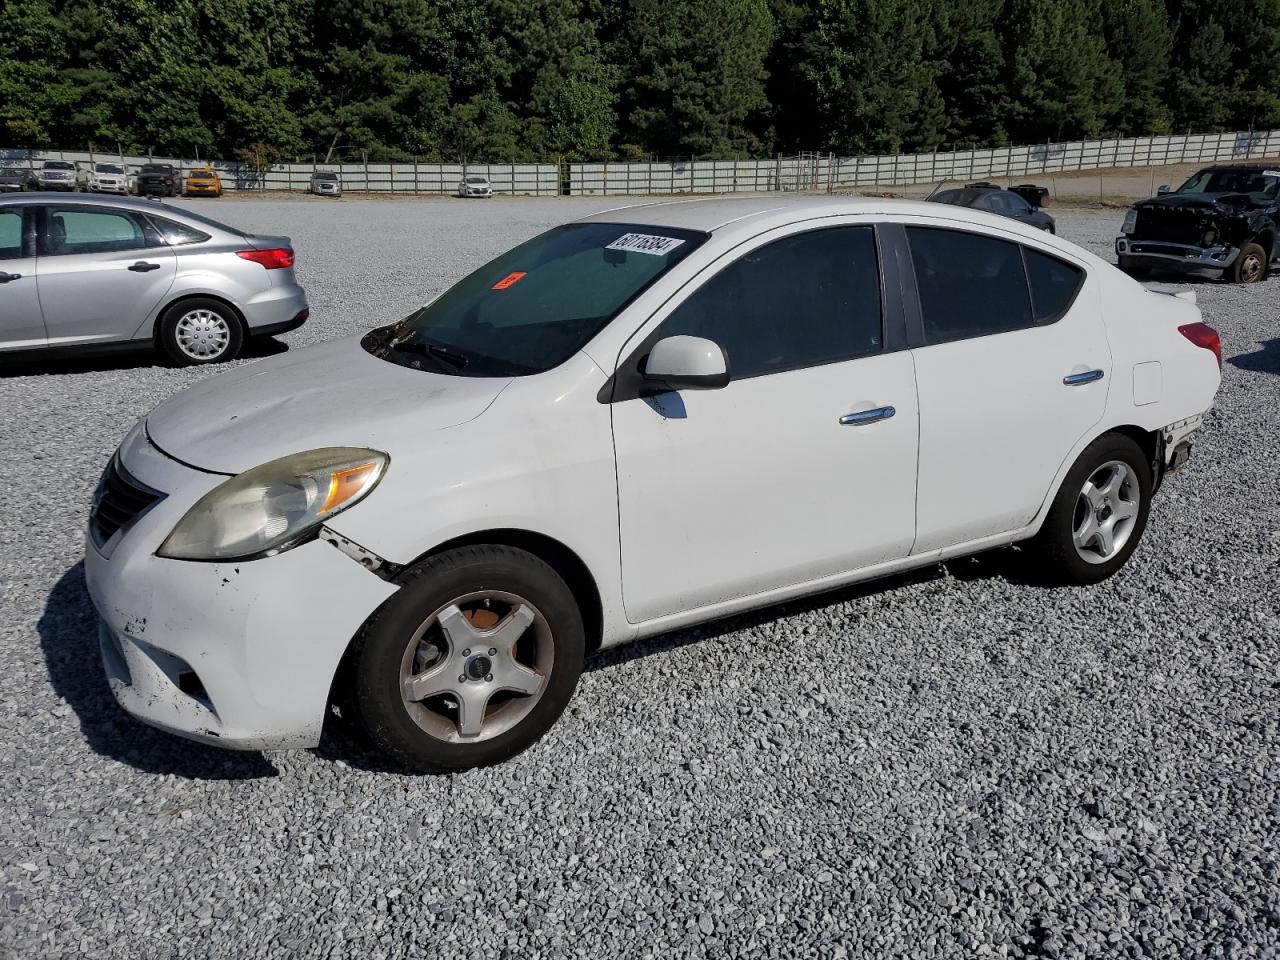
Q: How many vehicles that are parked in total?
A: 11